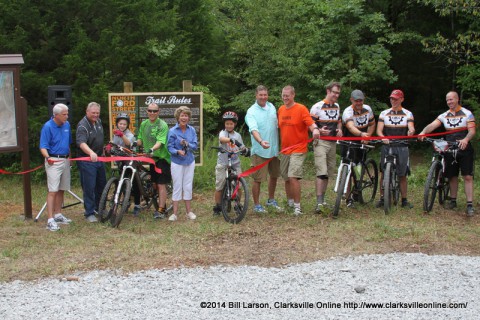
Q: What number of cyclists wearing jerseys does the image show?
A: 4